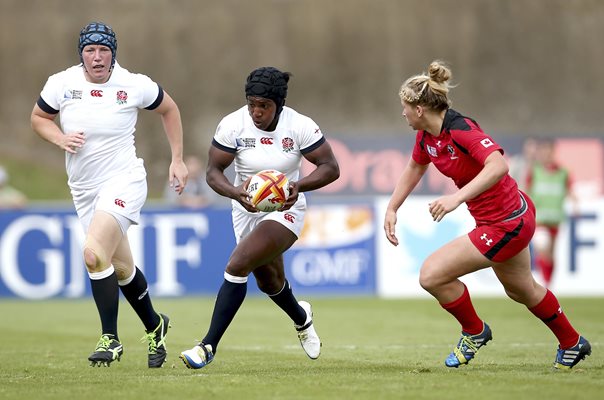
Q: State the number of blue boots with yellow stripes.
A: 2